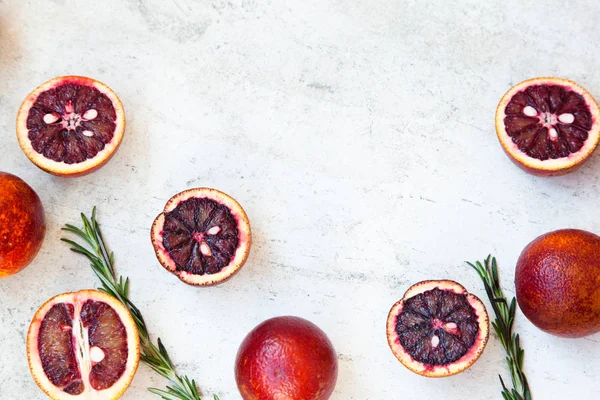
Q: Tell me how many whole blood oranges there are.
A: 3